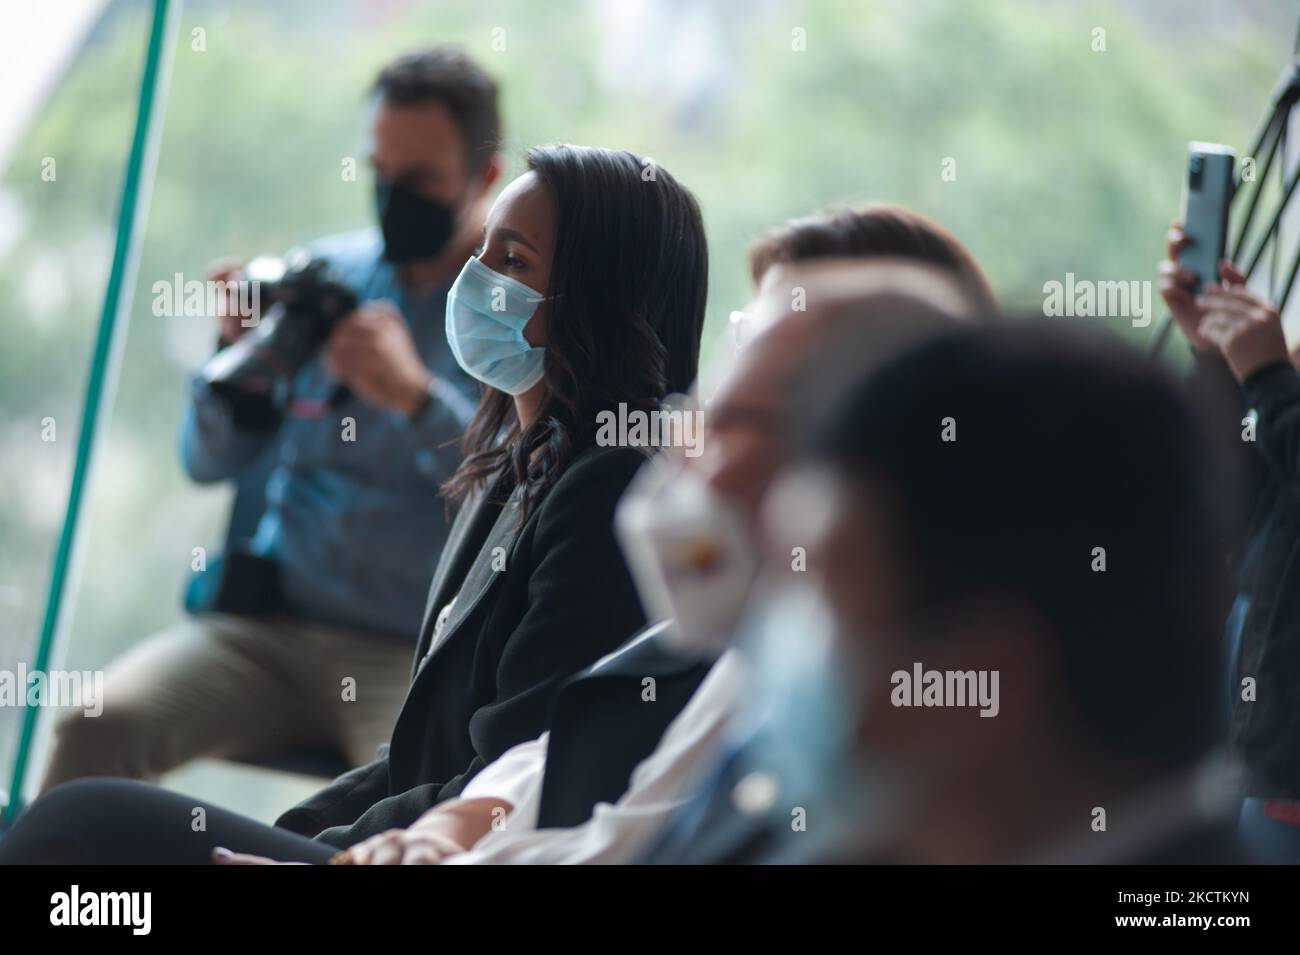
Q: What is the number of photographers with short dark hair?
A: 1